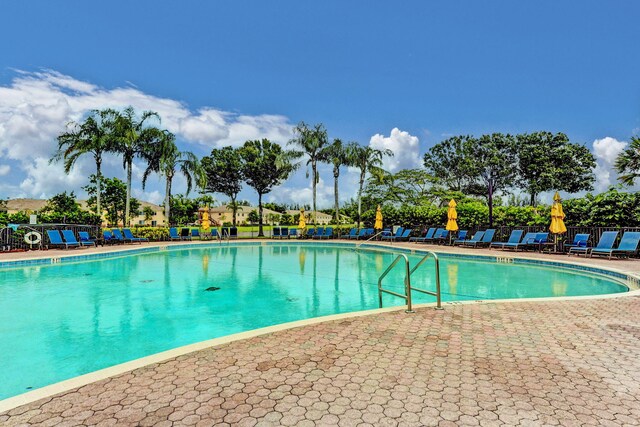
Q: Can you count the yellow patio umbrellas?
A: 5